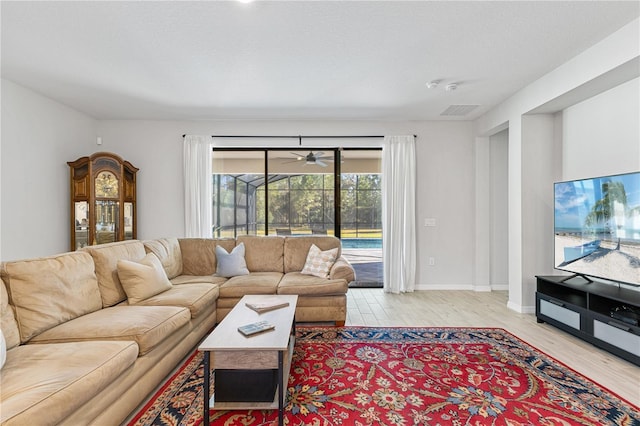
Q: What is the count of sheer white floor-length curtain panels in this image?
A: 2